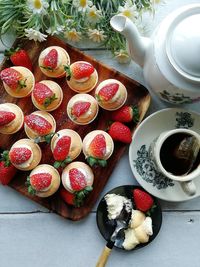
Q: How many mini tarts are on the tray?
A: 13